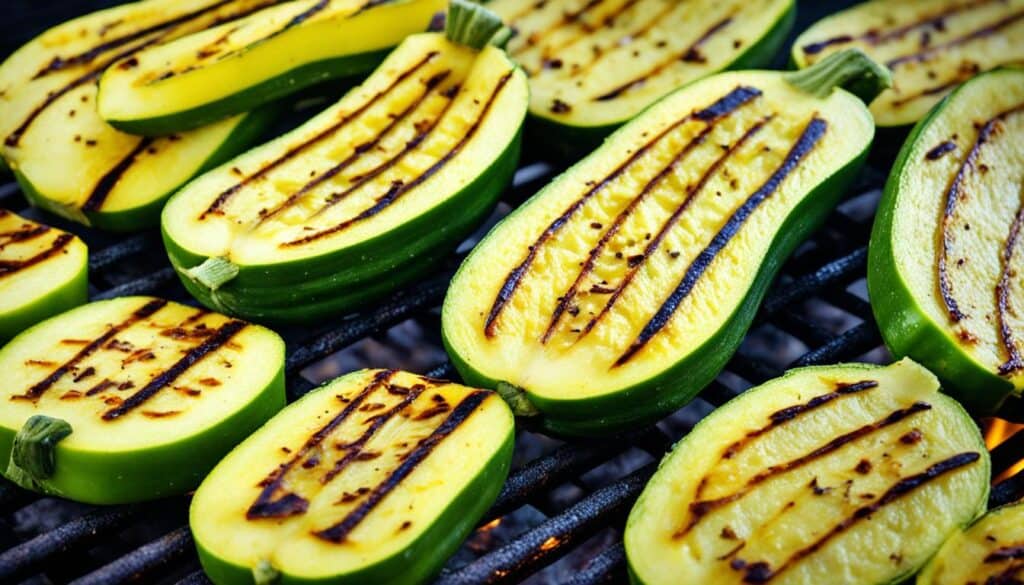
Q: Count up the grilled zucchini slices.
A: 13